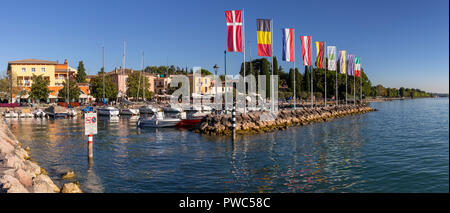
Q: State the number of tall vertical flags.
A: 9